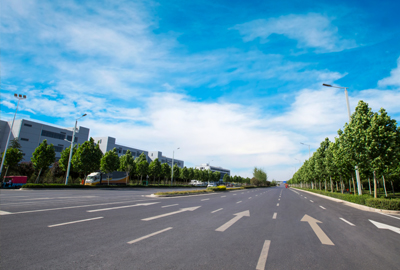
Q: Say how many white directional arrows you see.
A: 5